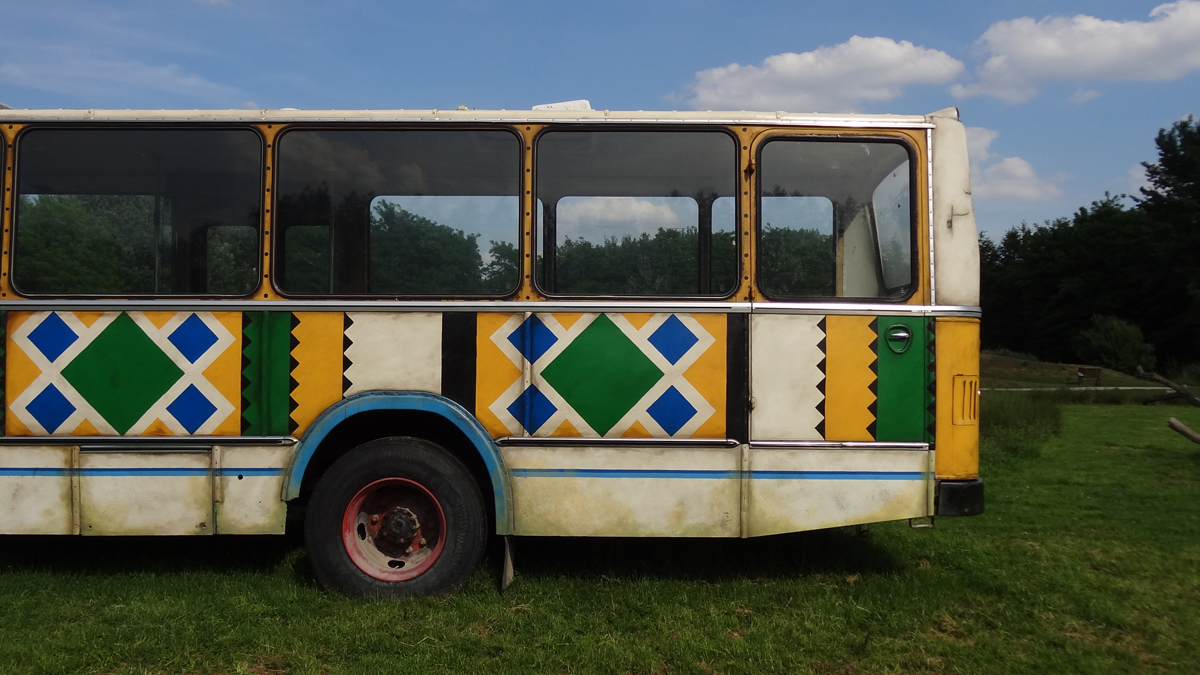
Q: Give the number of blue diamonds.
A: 8